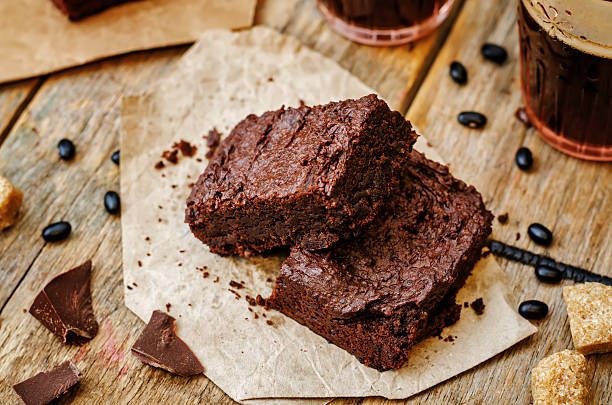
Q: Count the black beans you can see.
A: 11